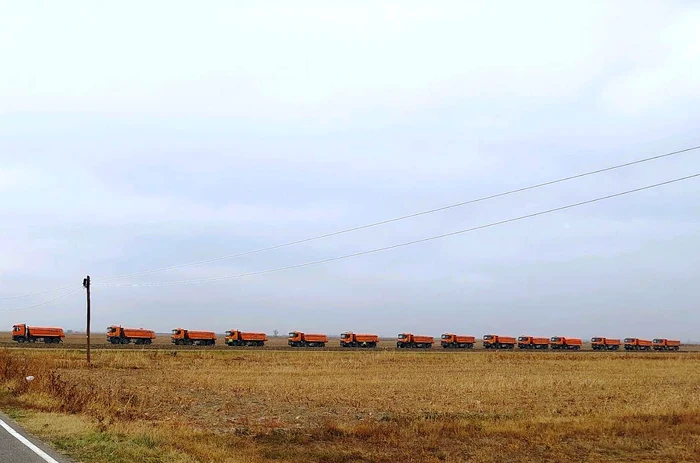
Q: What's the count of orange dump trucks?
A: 14